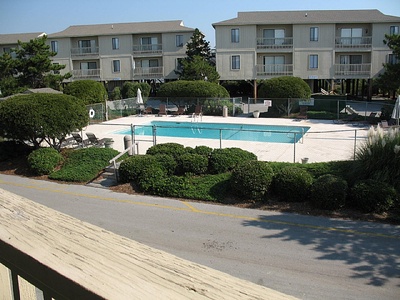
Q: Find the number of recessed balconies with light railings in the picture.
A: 8